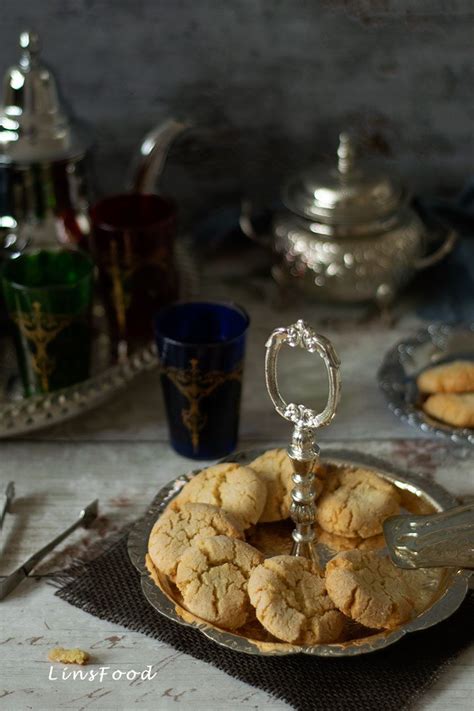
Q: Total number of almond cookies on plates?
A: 9